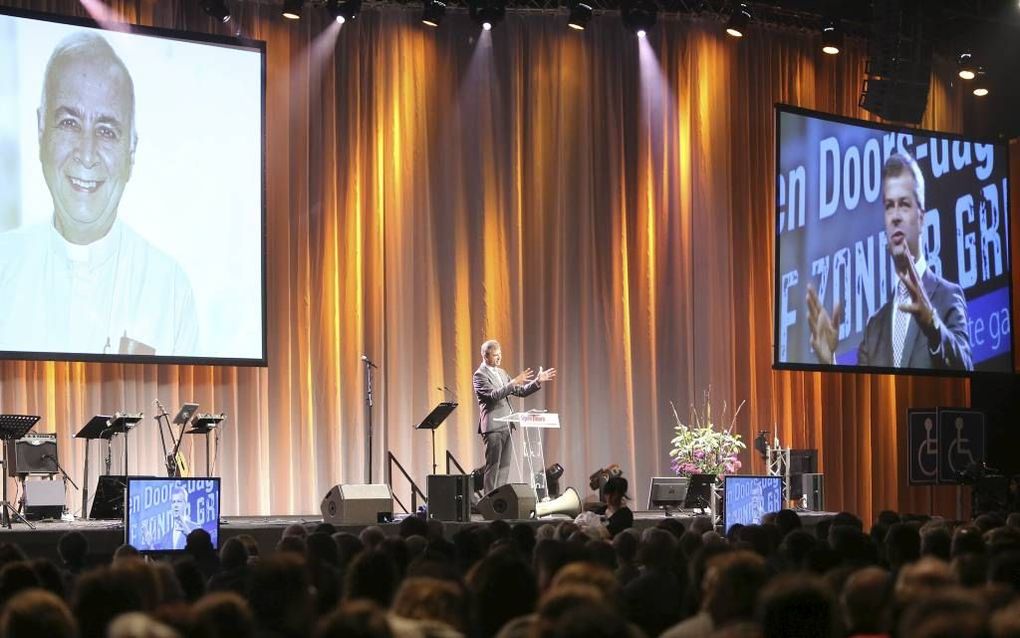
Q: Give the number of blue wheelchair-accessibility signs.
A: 2